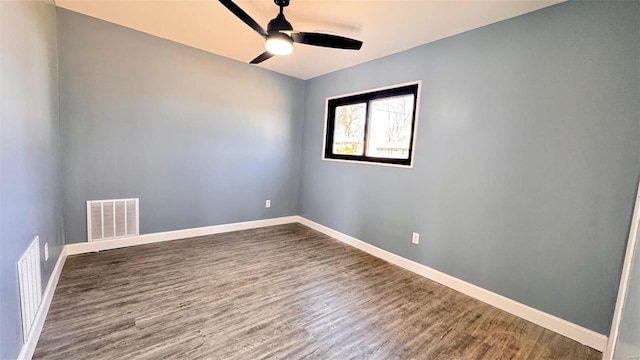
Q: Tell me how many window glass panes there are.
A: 2